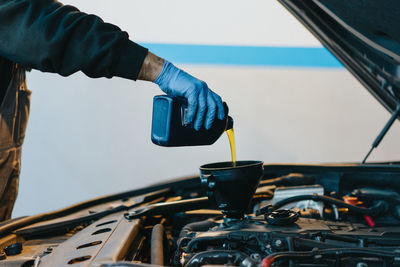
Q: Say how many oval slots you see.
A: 4